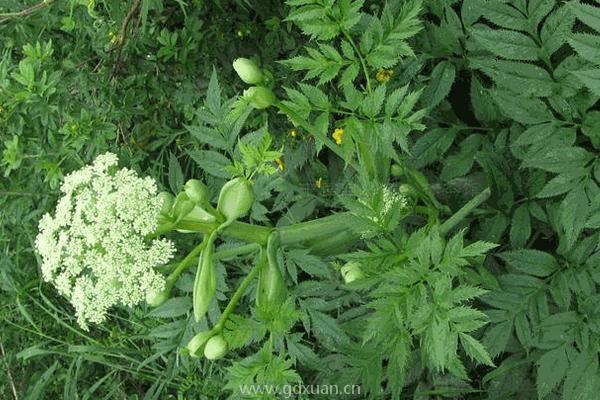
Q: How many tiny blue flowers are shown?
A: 0